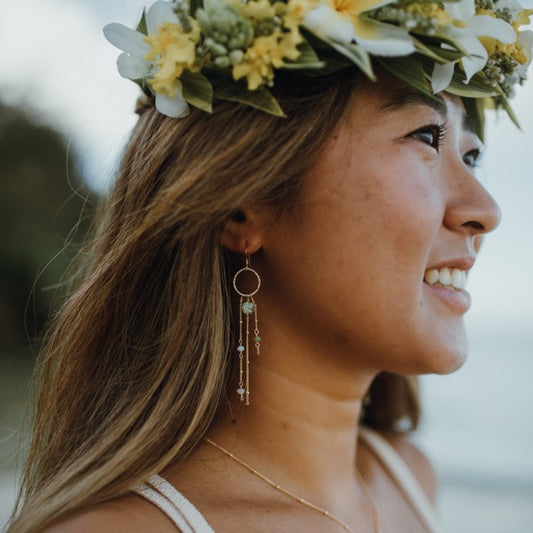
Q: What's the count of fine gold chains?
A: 4